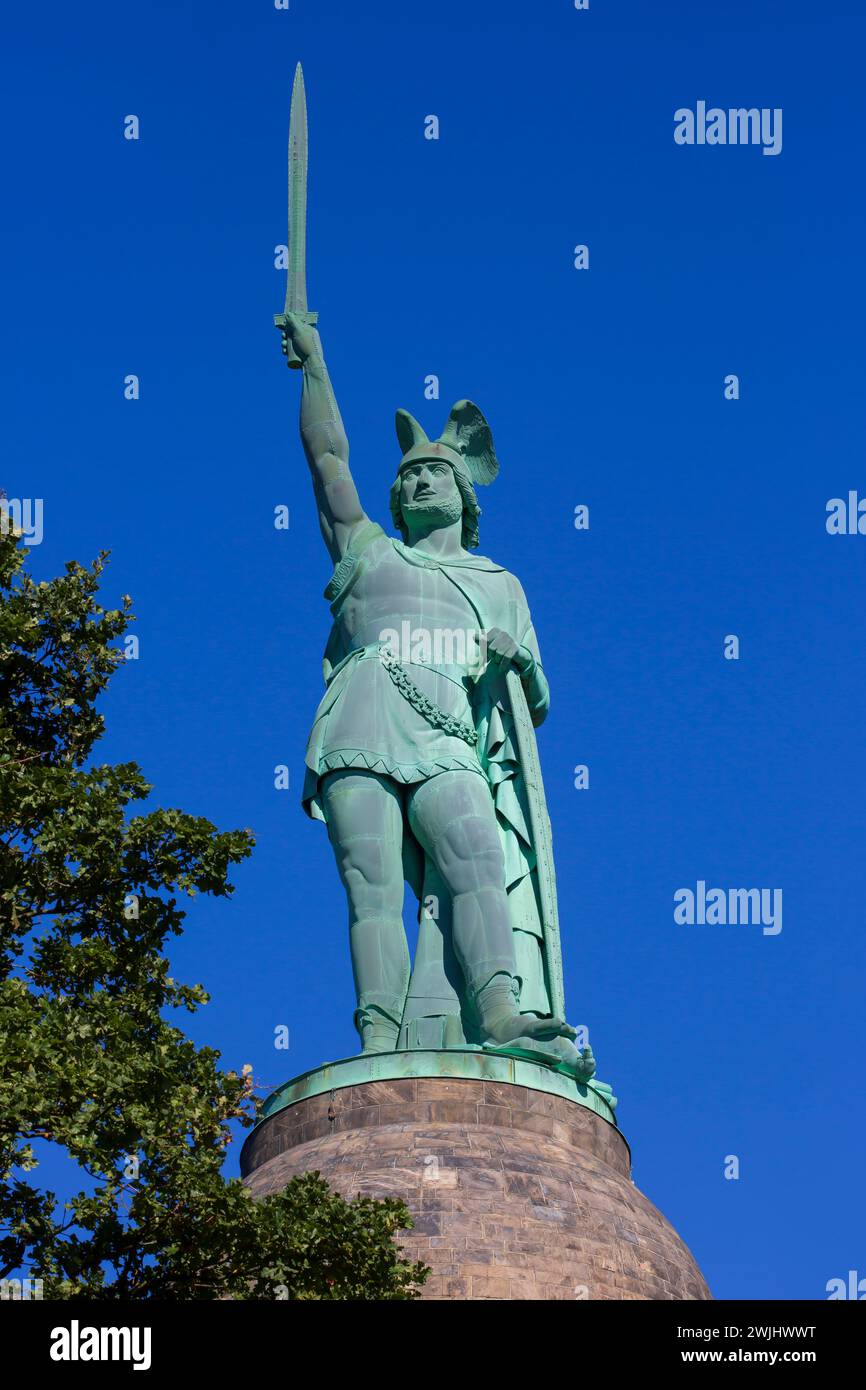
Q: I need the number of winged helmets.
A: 1